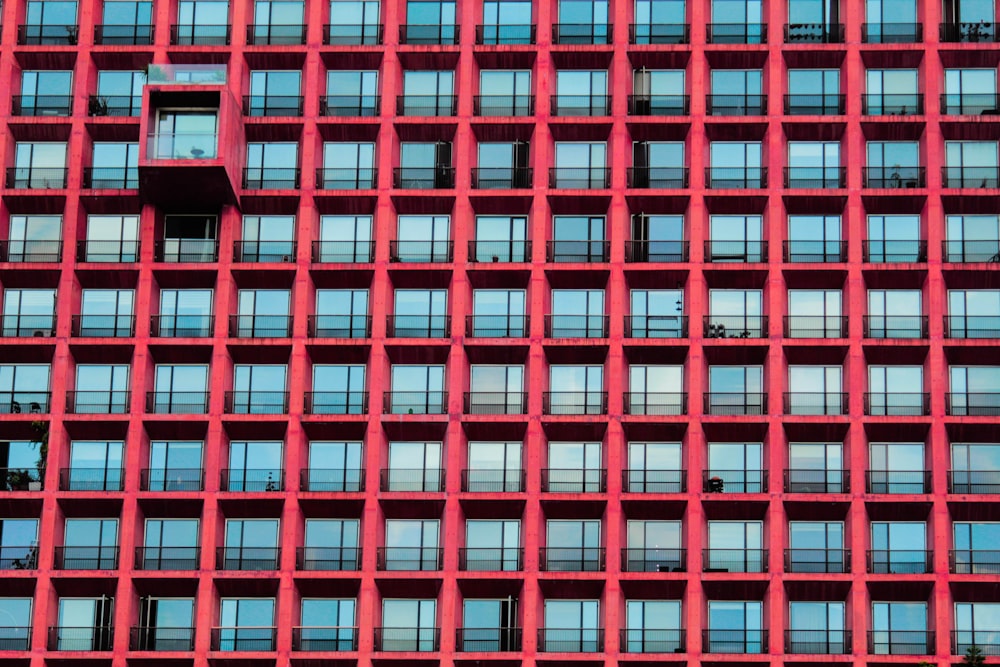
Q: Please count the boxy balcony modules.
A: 1